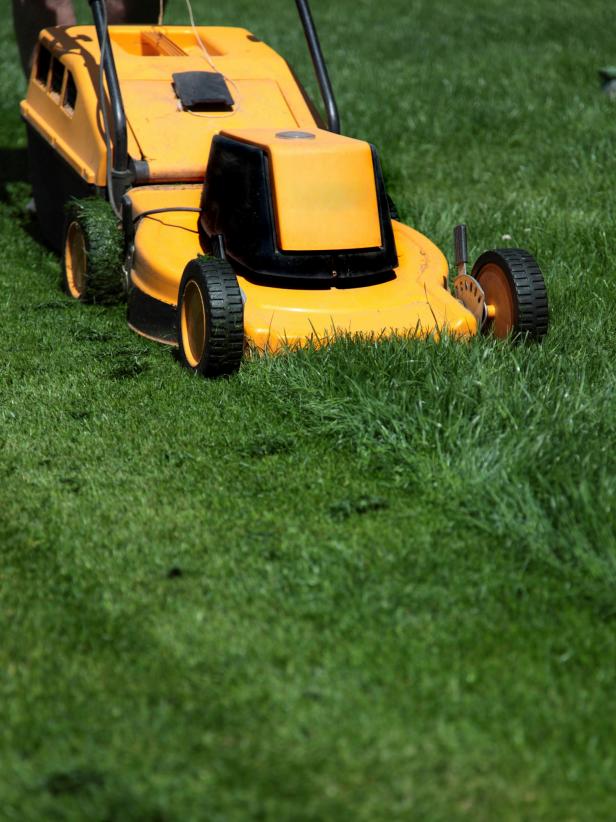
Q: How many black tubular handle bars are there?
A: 2